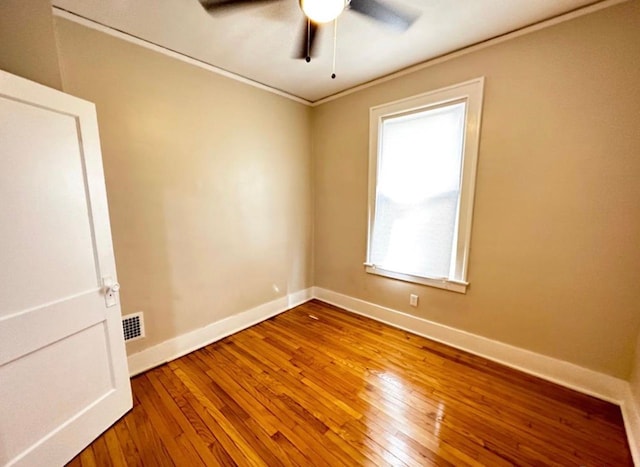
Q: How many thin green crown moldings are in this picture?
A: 0